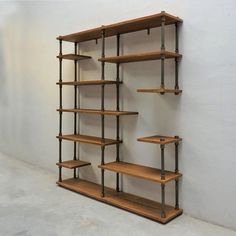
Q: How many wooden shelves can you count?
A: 11